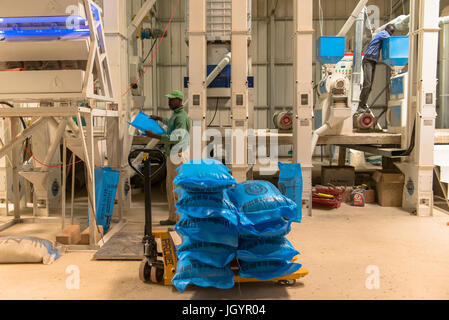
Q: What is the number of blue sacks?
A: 12